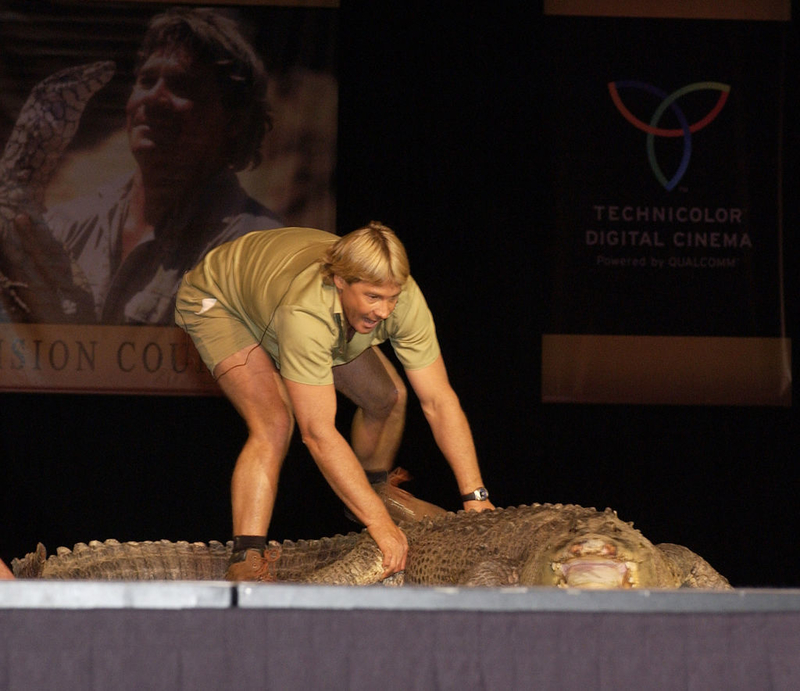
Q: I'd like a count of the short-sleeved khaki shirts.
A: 1